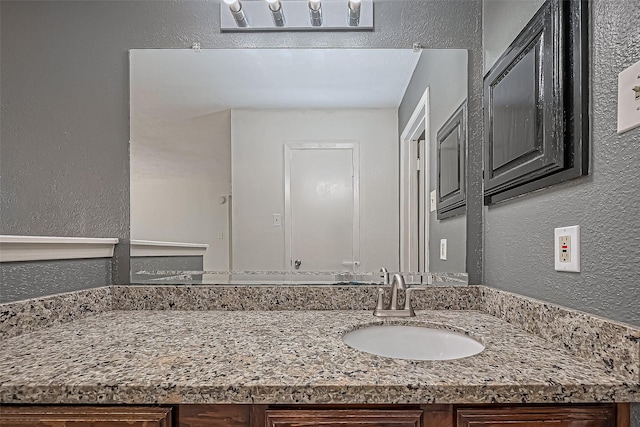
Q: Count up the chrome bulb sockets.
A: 4